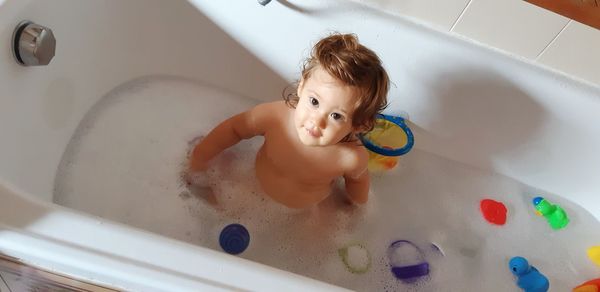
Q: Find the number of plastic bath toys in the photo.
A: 9